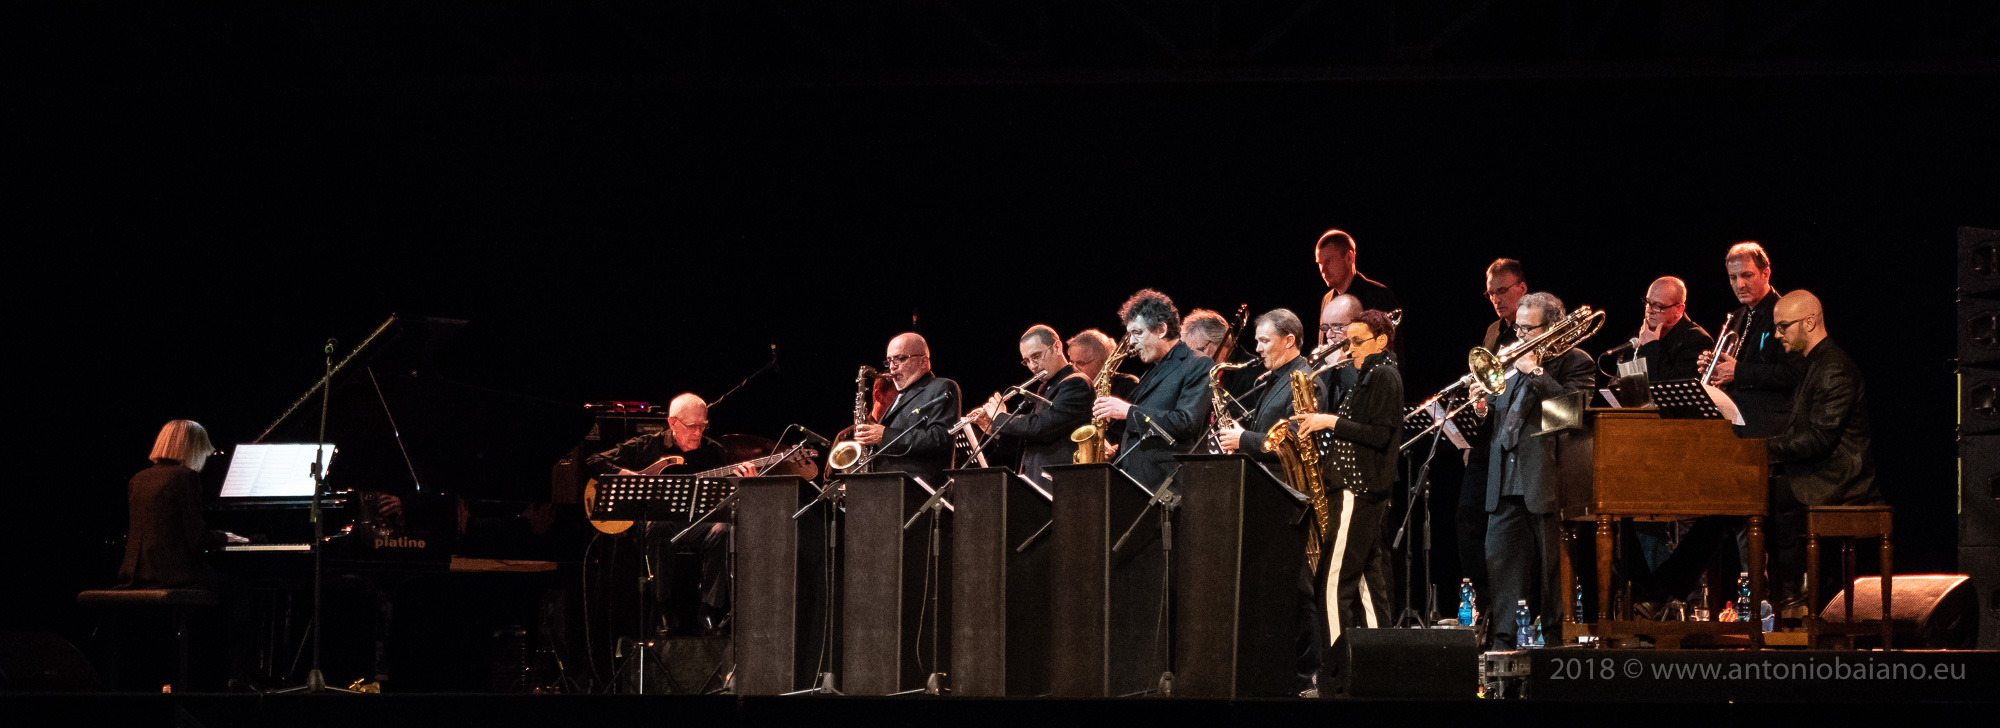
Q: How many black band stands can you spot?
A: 5